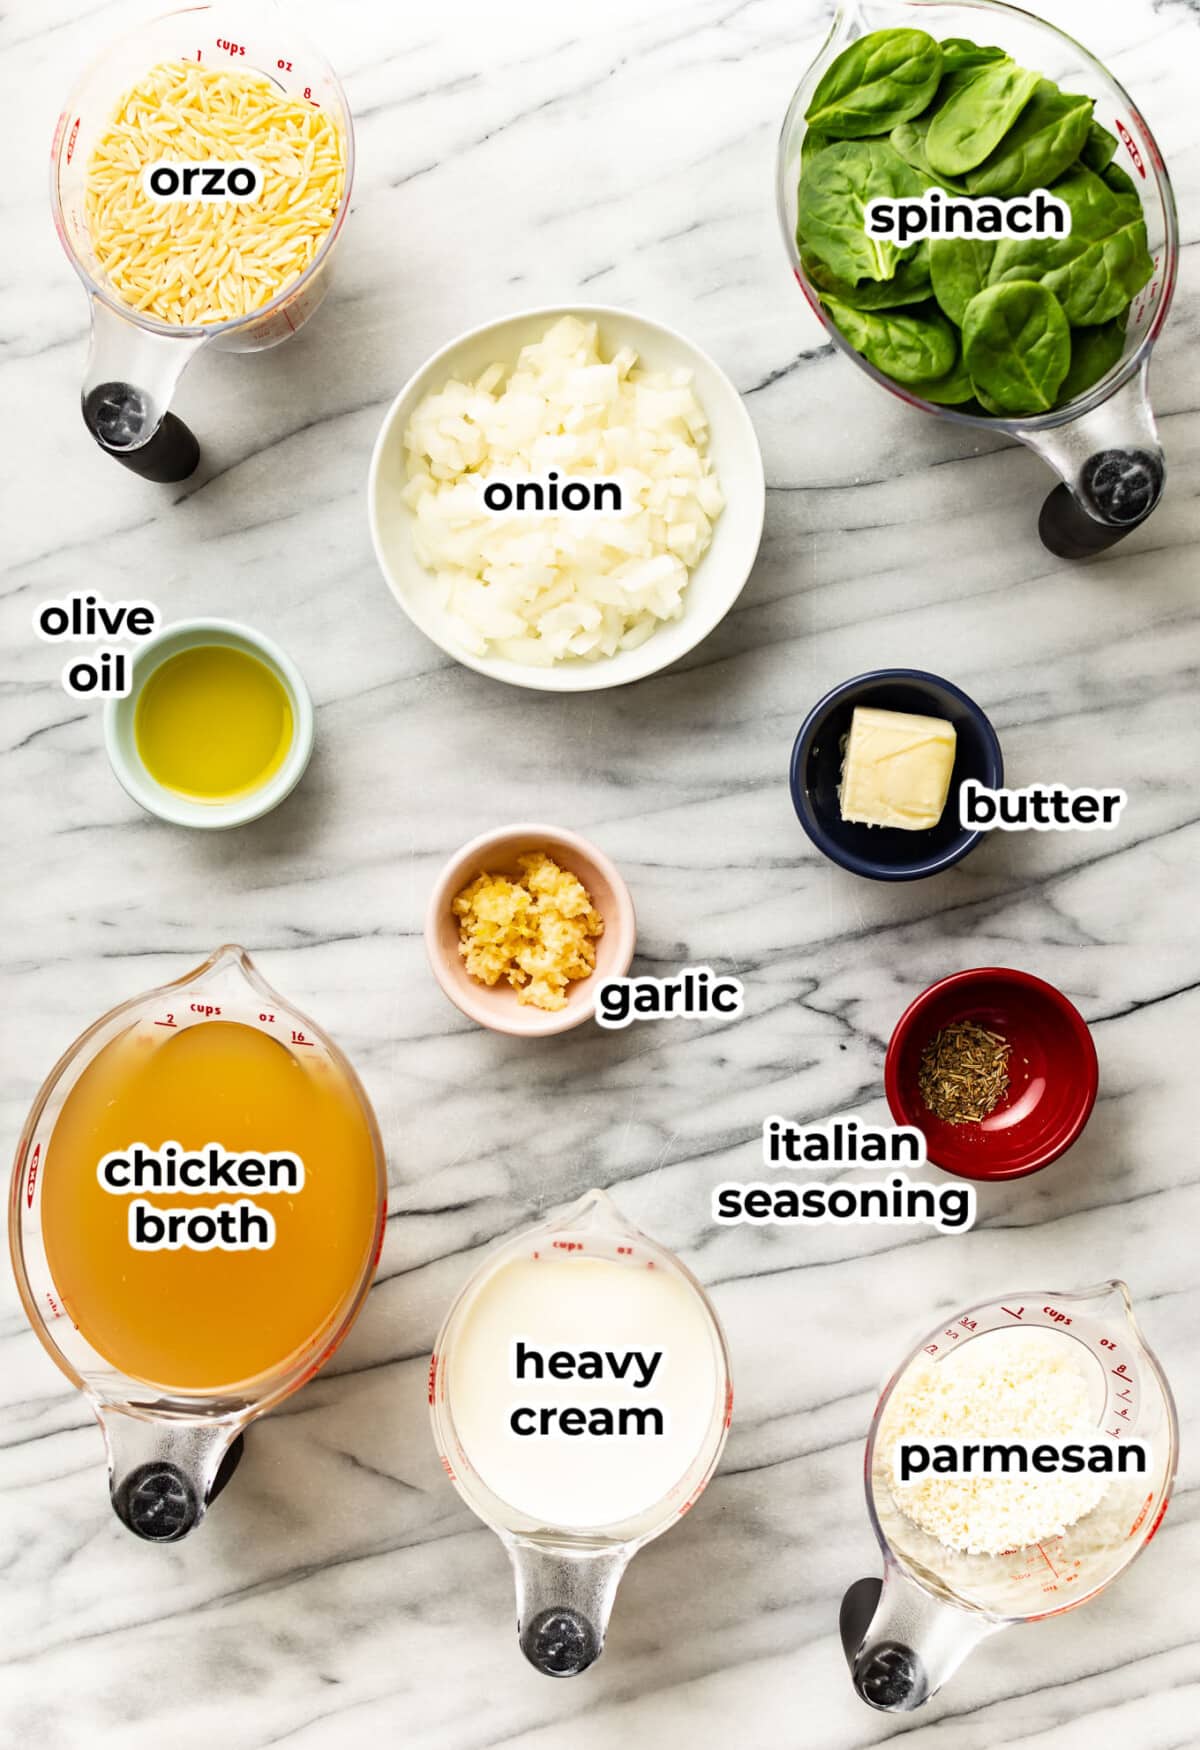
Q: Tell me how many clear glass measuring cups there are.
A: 5